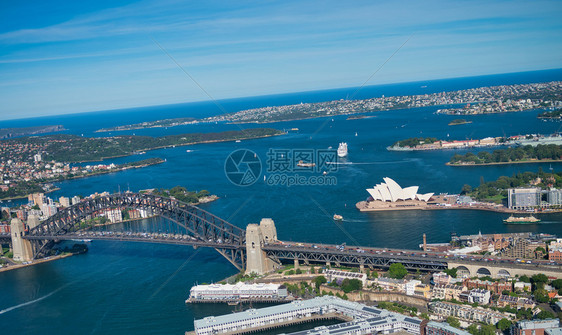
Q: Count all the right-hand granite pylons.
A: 2